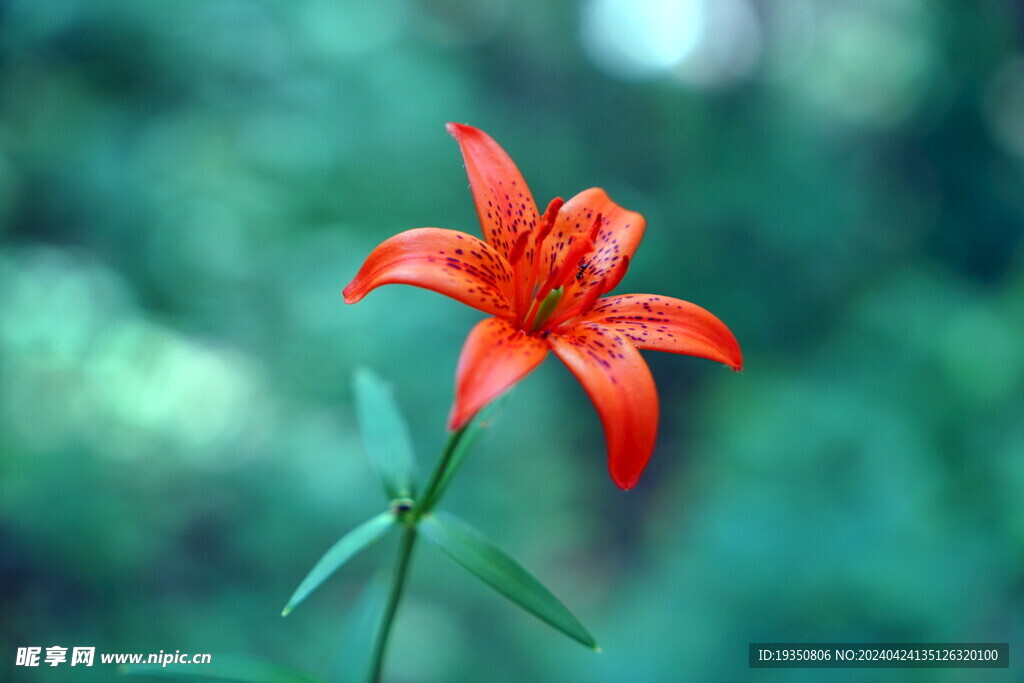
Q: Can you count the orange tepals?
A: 6